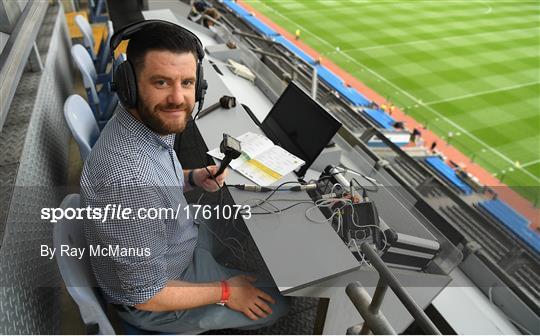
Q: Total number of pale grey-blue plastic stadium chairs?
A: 4